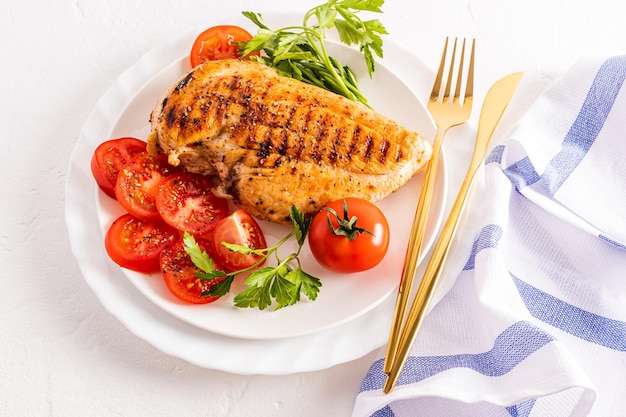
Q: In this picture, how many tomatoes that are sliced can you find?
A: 7